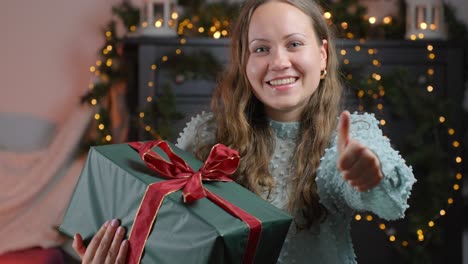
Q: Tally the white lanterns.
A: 2